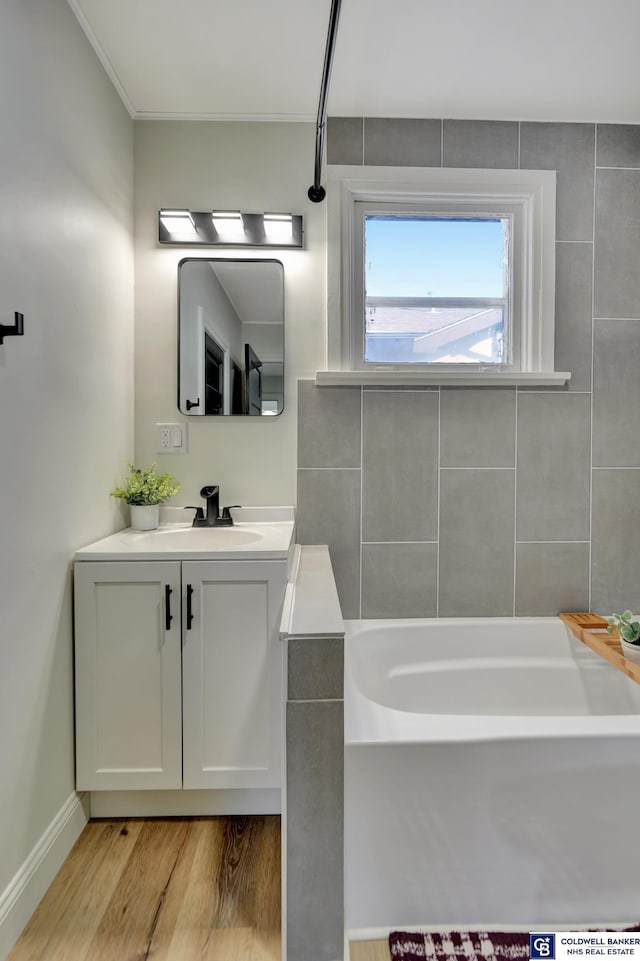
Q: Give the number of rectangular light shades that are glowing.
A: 3